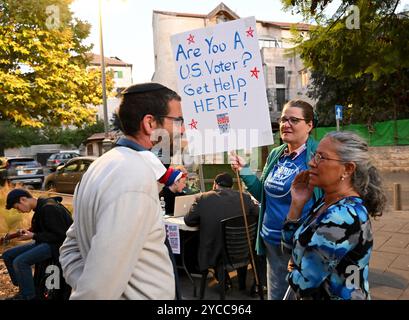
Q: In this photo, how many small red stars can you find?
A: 4